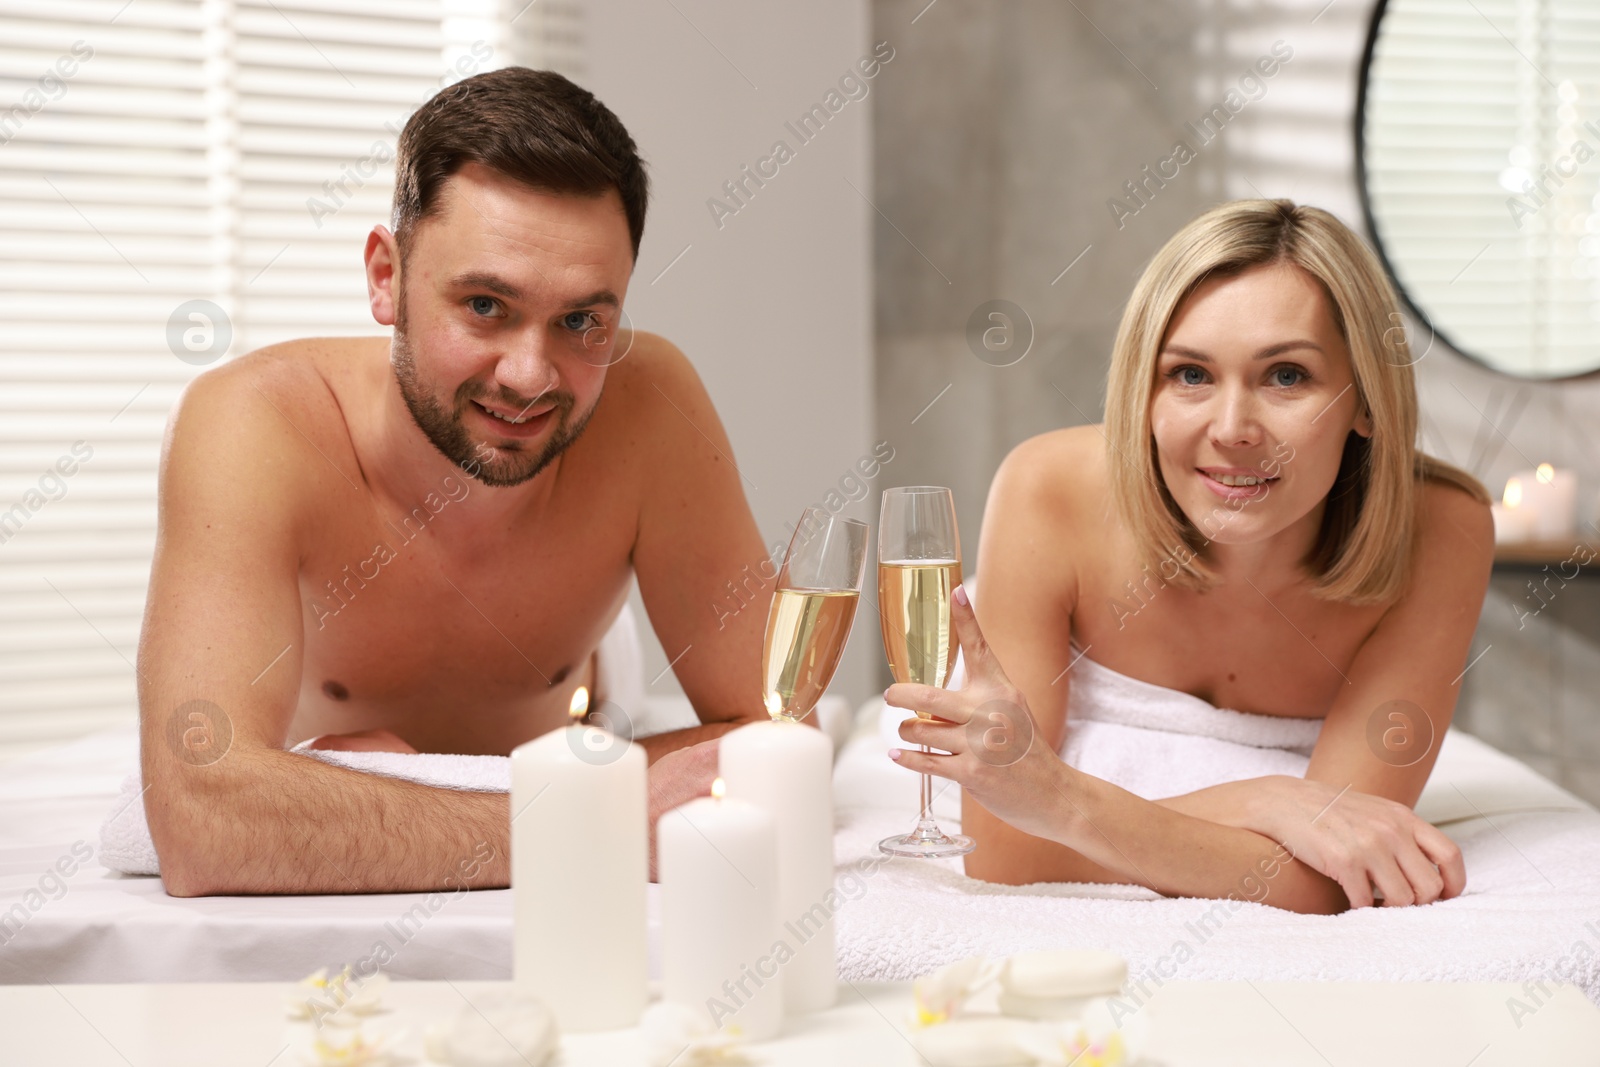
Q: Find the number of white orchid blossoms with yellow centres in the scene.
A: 5